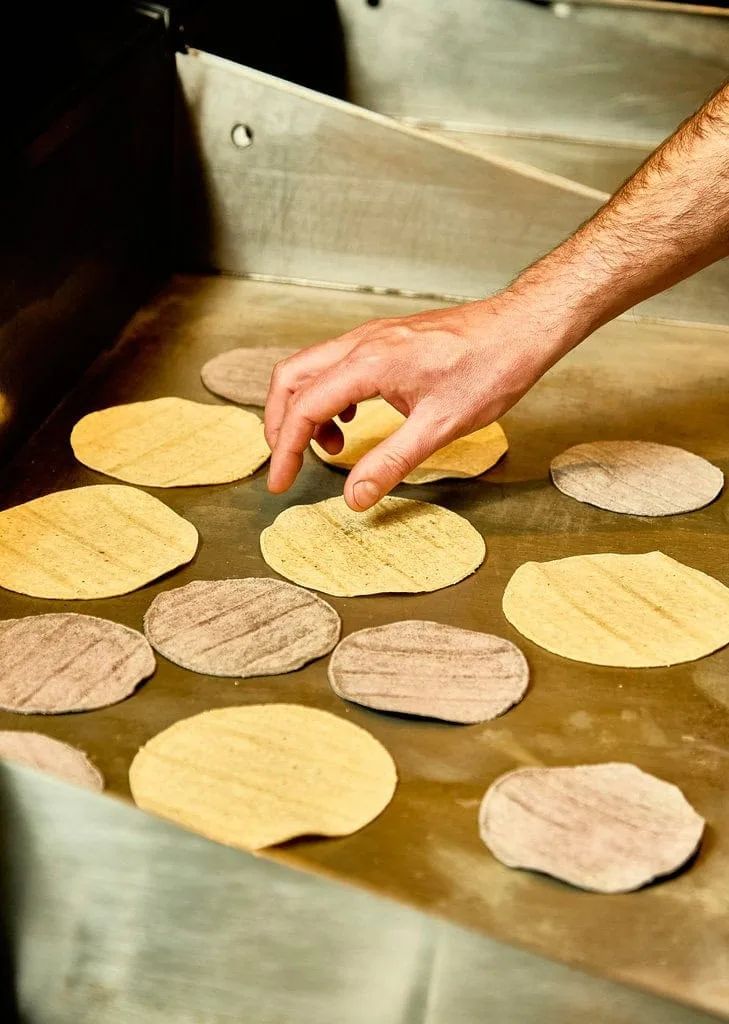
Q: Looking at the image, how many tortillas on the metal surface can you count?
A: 13